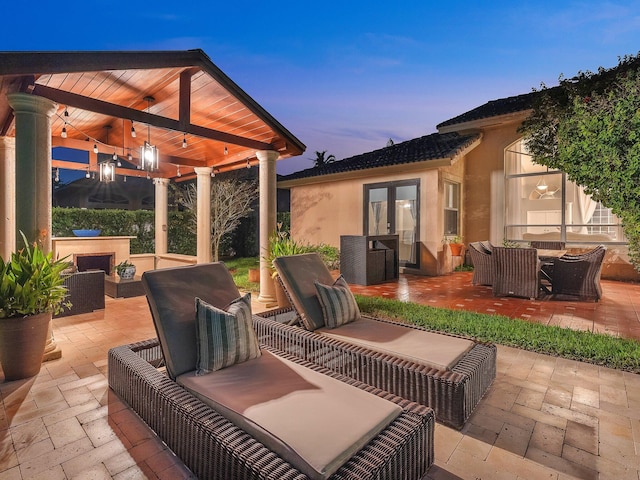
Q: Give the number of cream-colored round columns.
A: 5